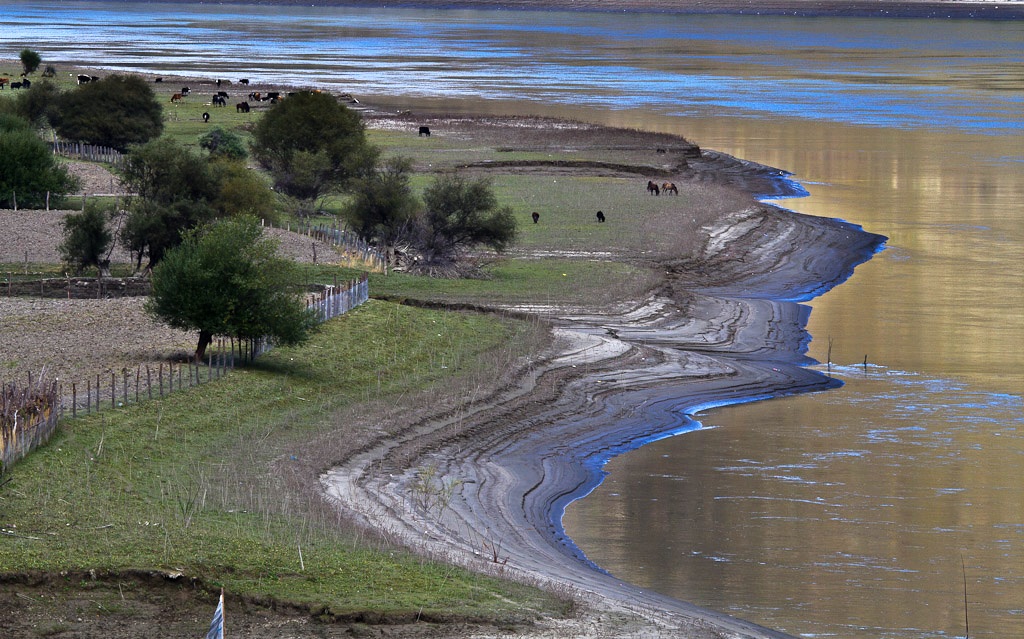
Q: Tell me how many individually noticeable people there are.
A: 0